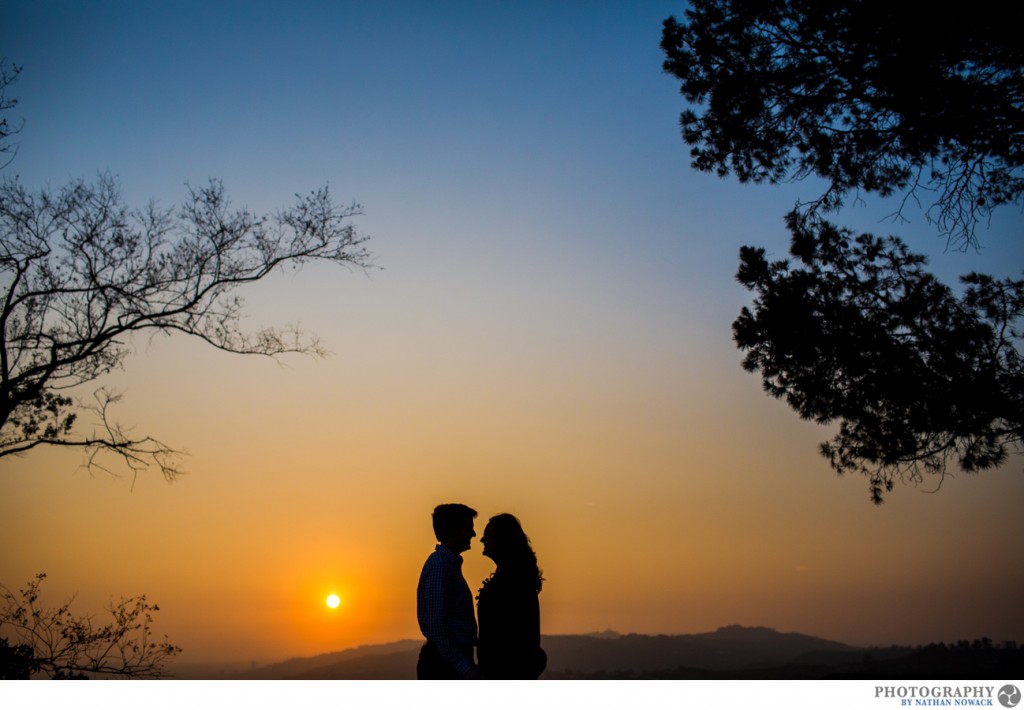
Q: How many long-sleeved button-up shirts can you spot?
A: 1